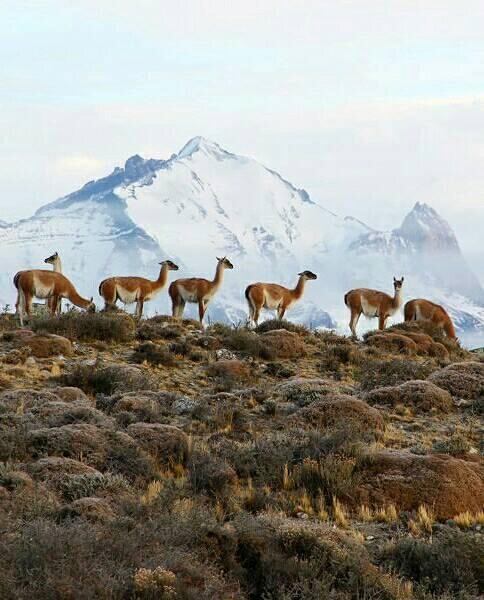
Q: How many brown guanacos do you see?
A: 7